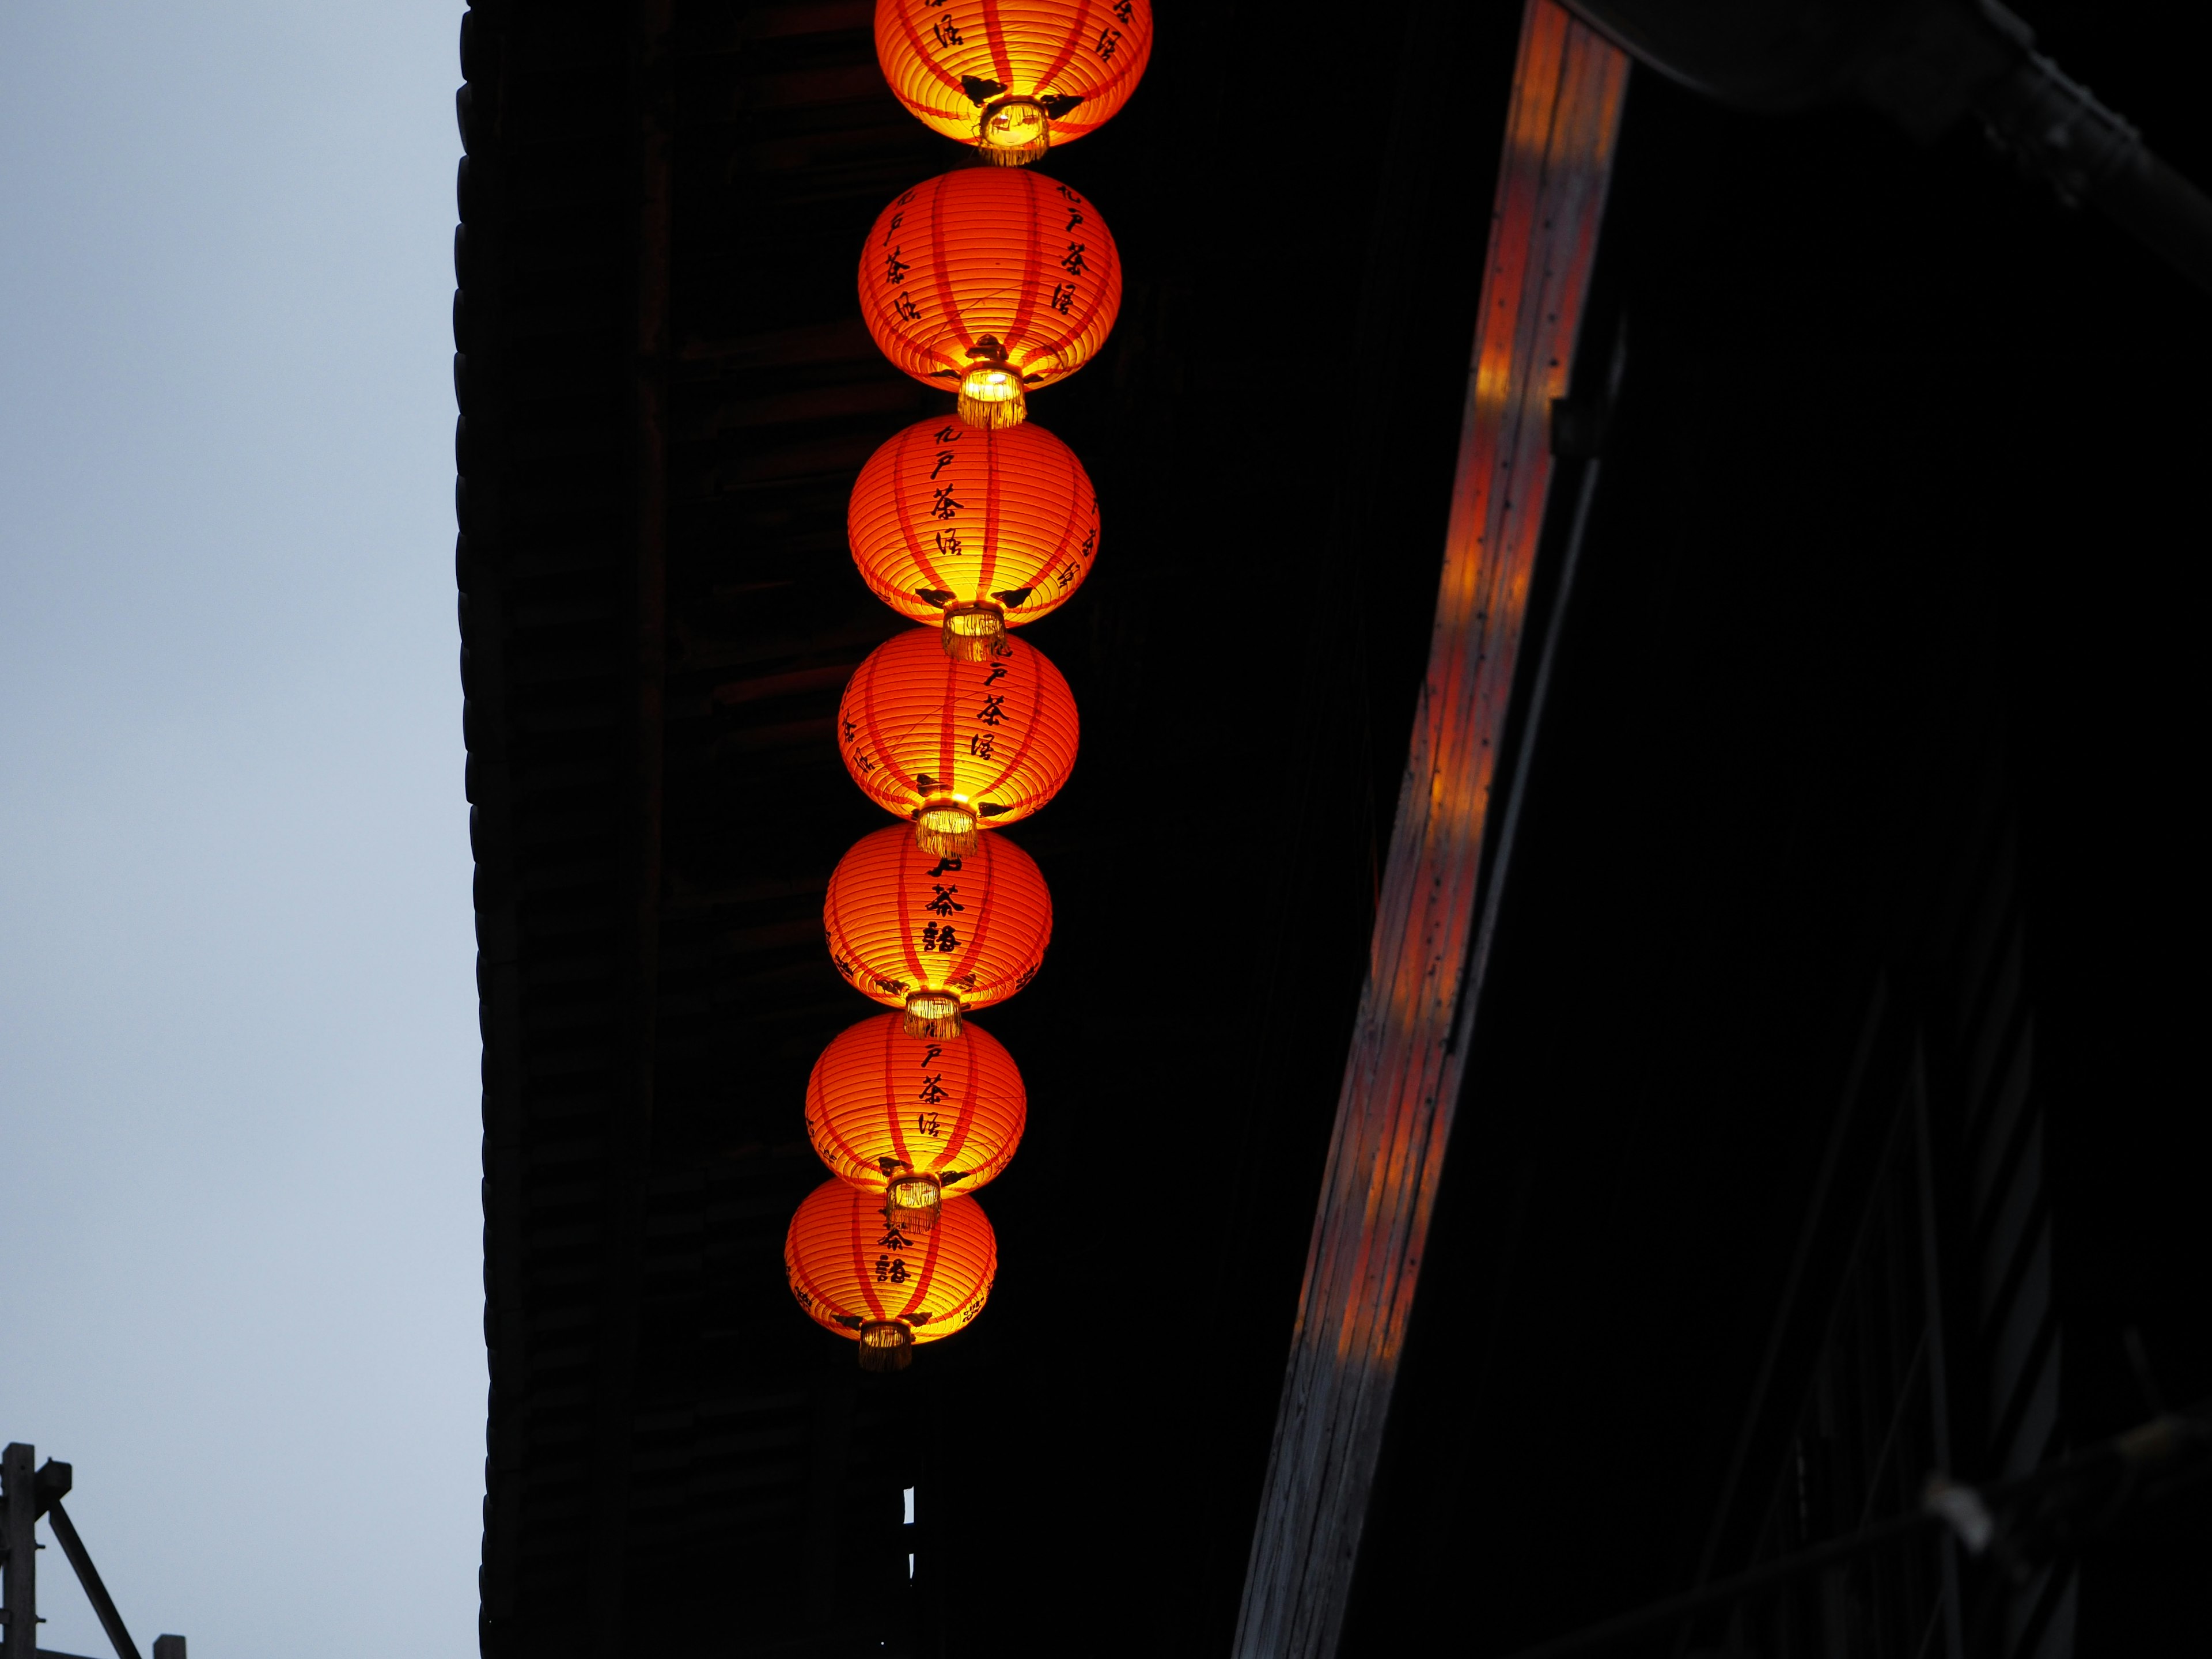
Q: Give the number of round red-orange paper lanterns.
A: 7